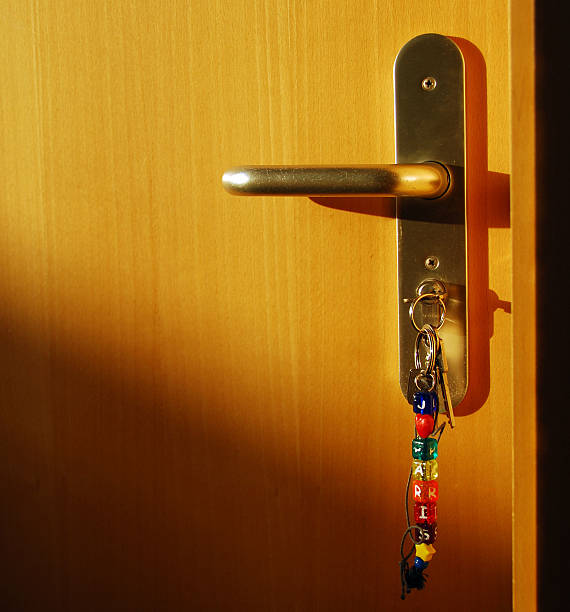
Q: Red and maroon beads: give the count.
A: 4